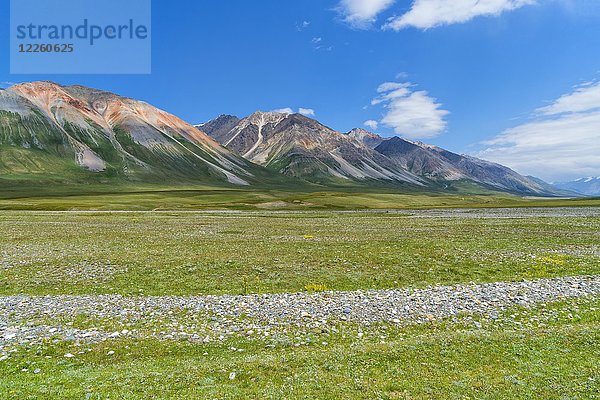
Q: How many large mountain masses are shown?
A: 3